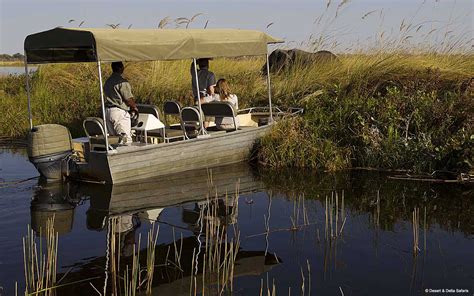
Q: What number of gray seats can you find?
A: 5